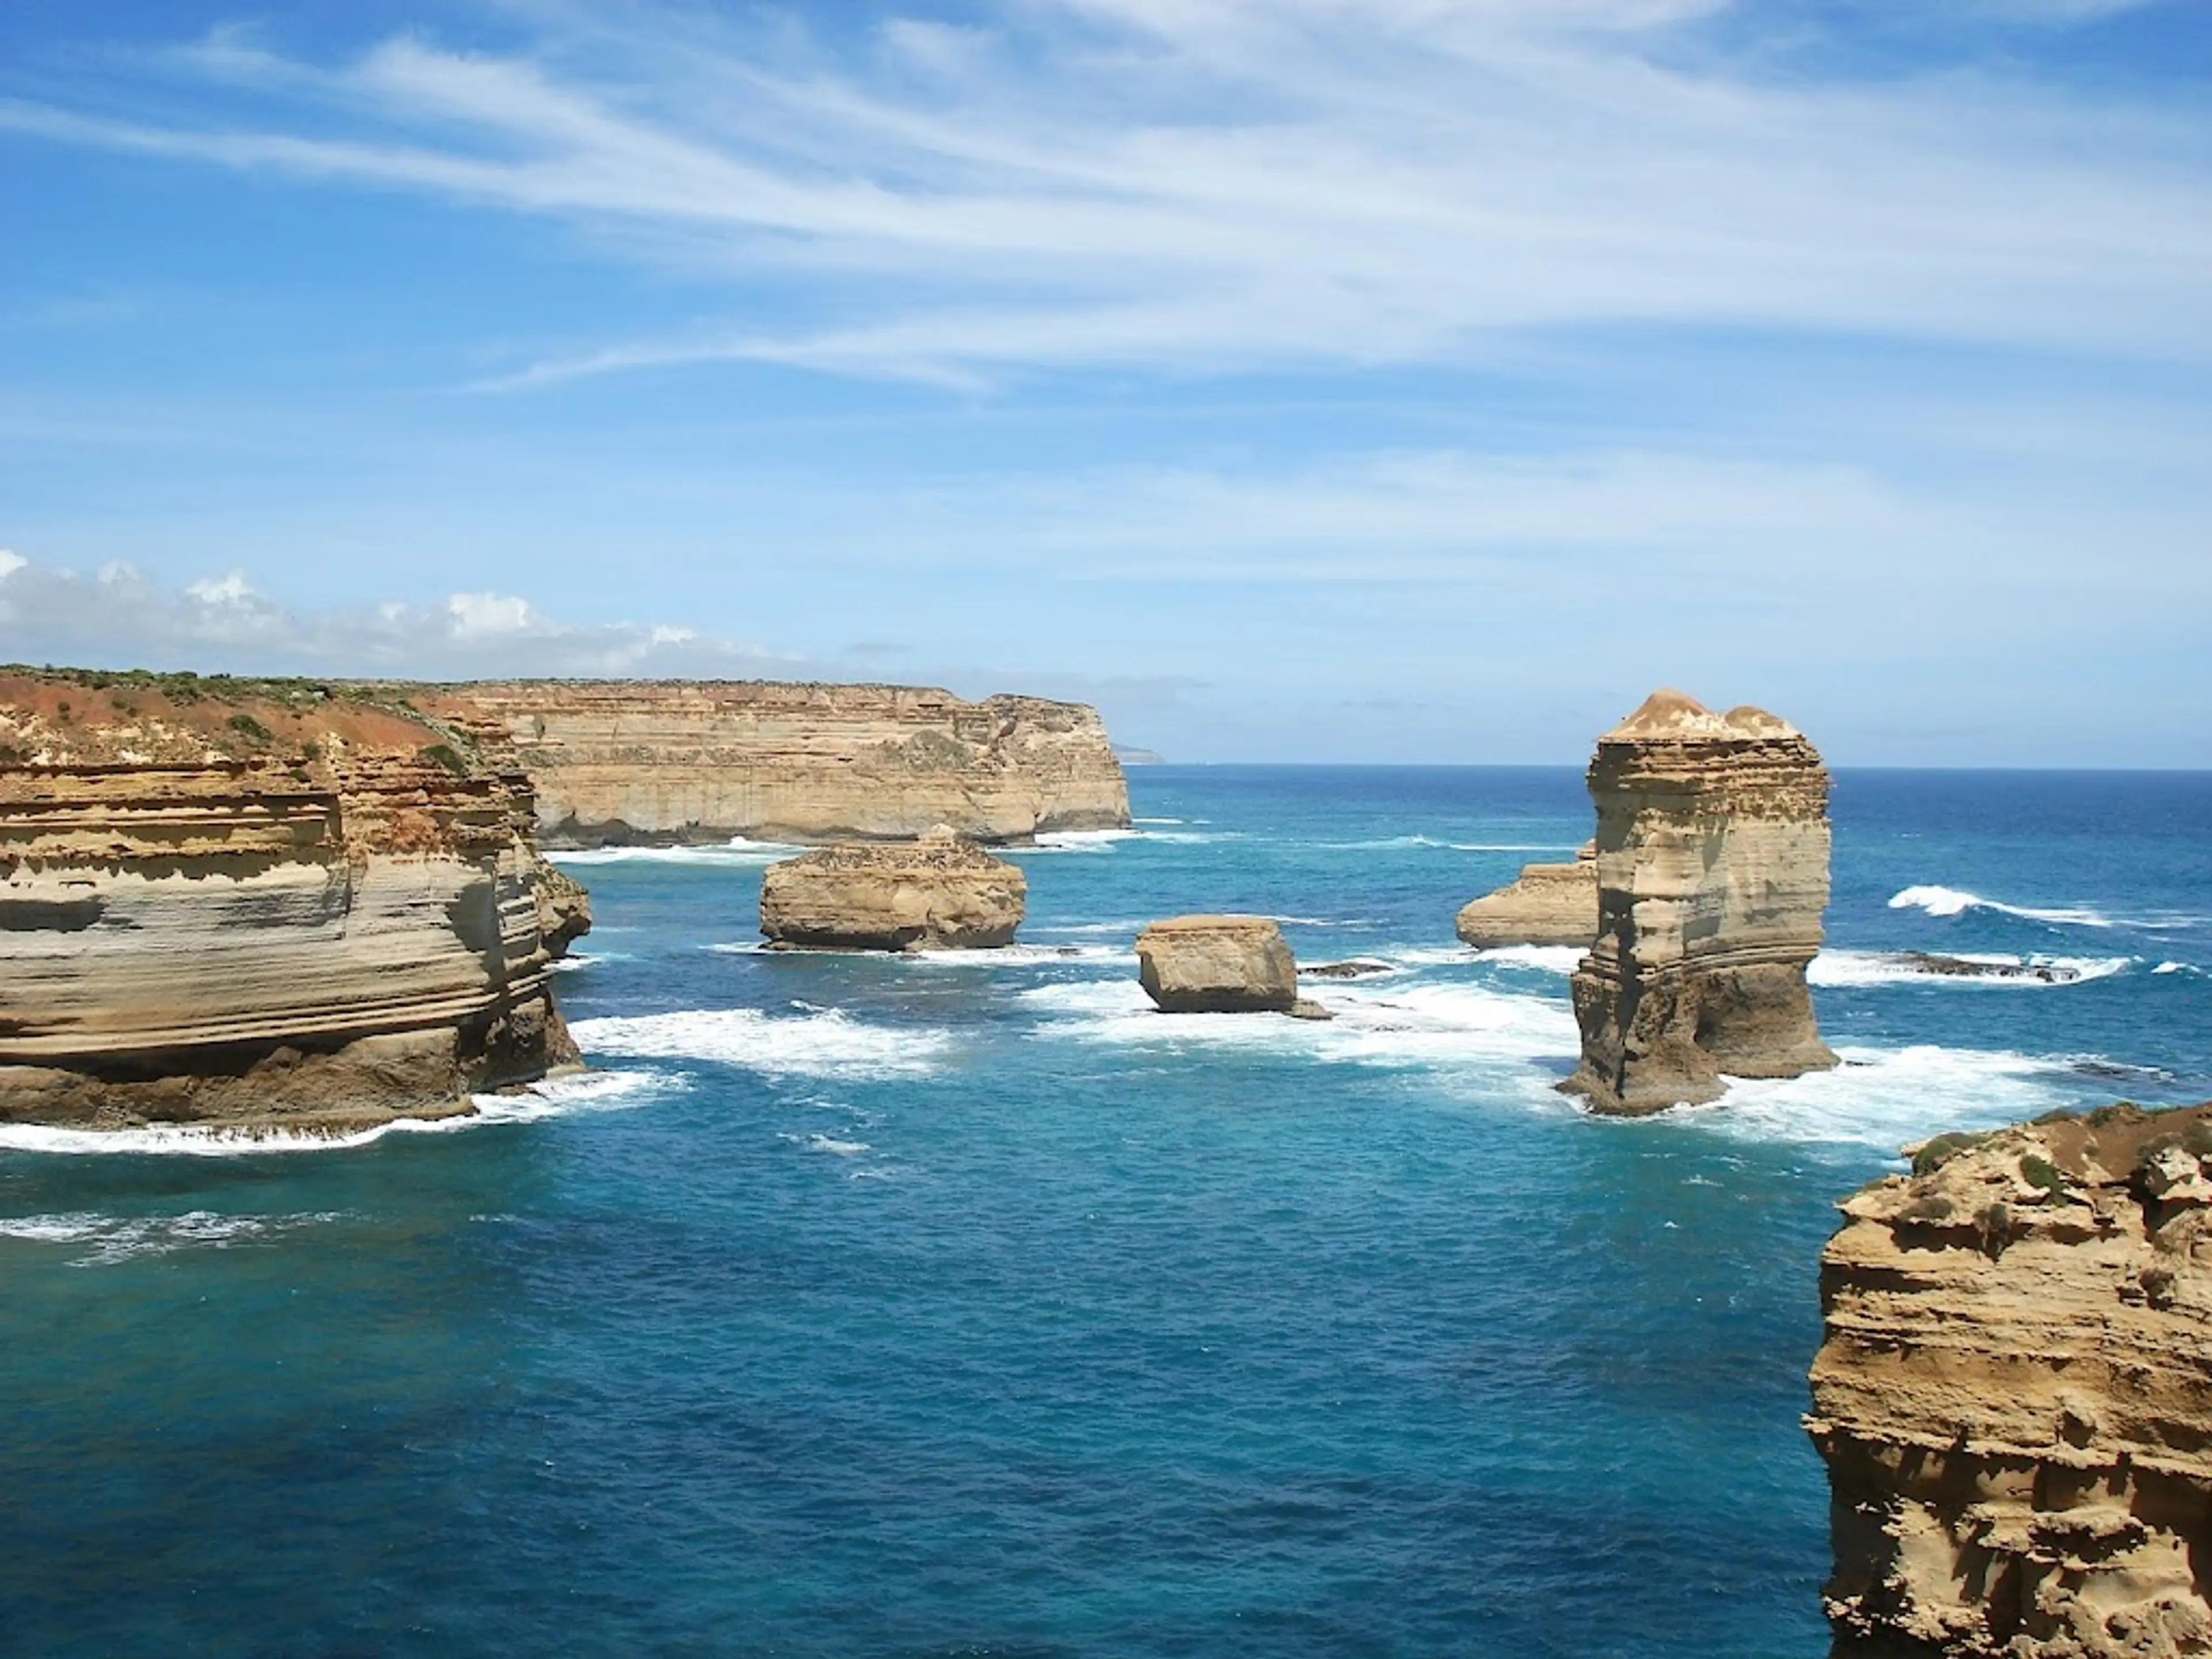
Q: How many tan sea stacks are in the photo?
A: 4